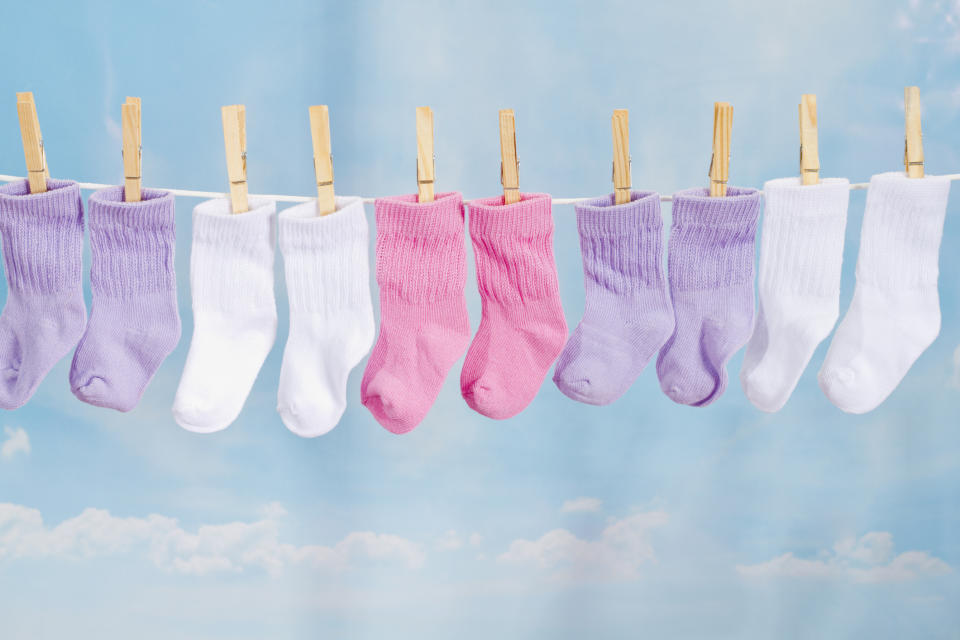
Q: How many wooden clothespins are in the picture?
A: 10